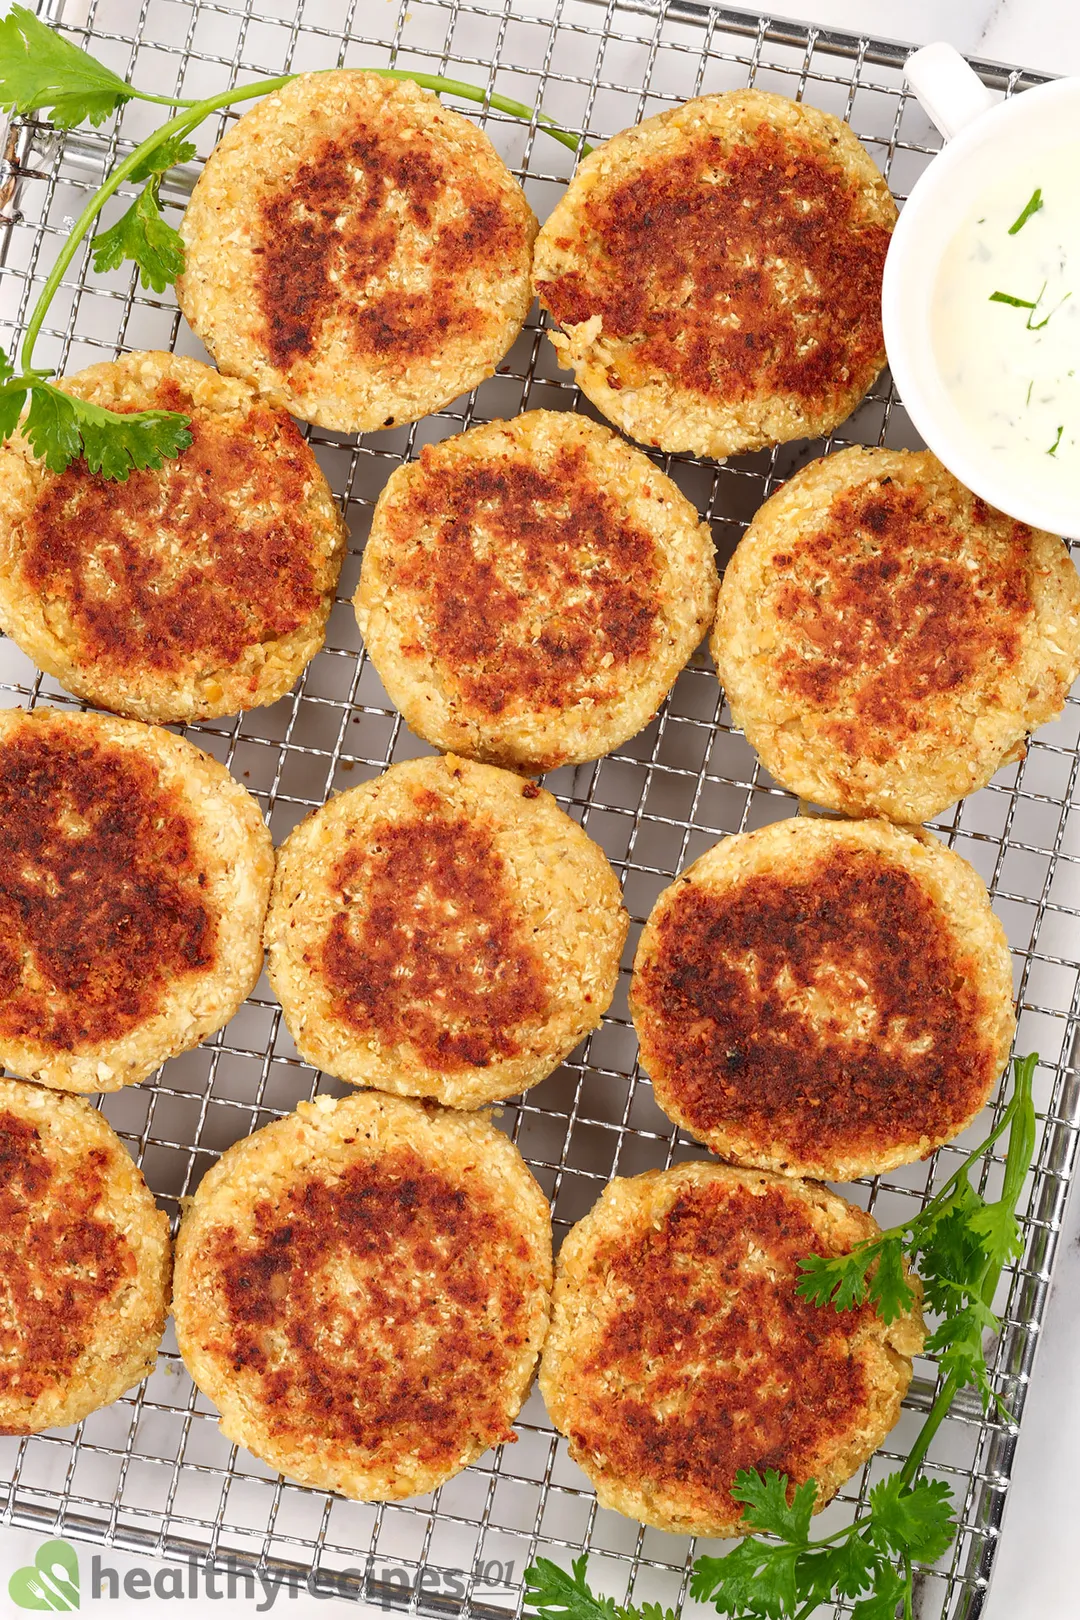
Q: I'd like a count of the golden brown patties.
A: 11